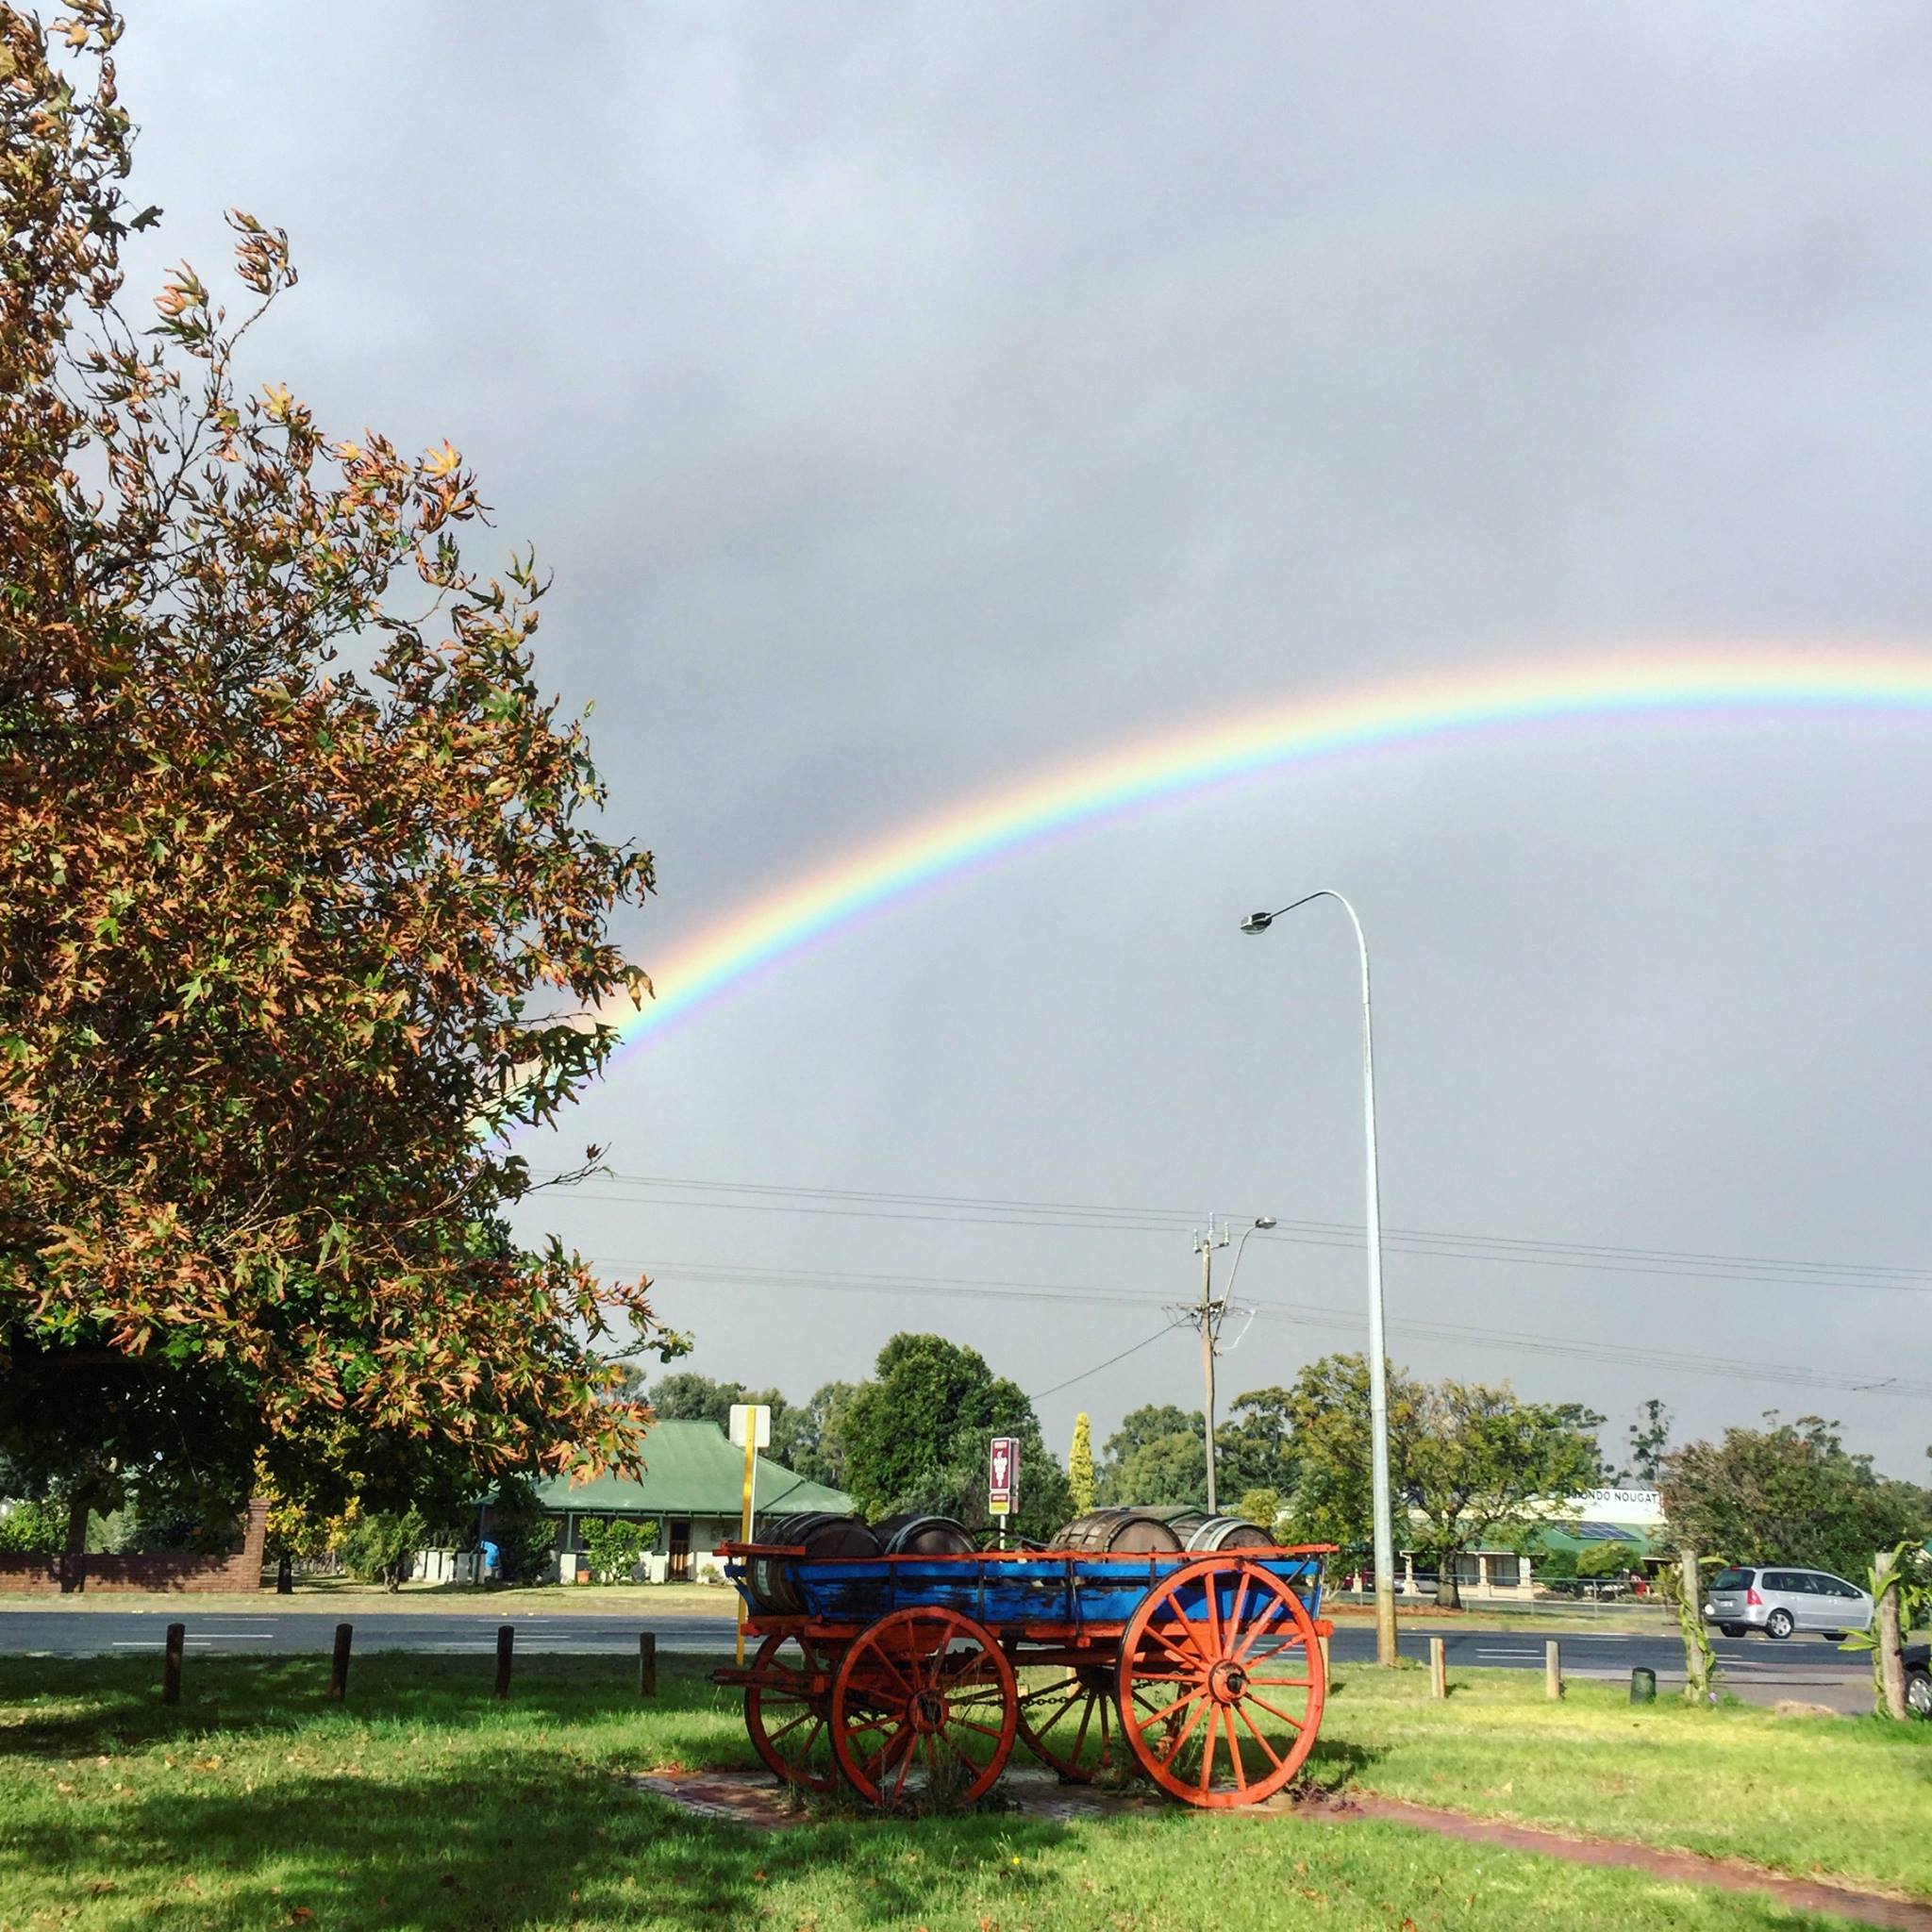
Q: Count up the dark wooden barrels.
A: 4